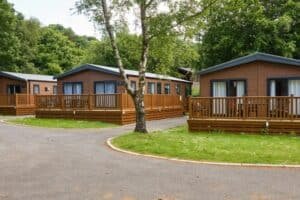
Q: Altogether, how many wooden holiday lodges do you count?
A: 3